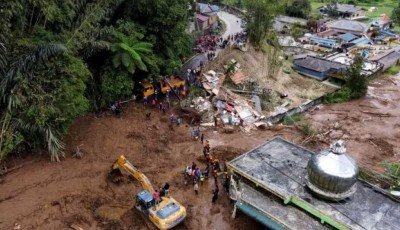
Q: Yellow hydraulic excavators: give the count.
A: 1